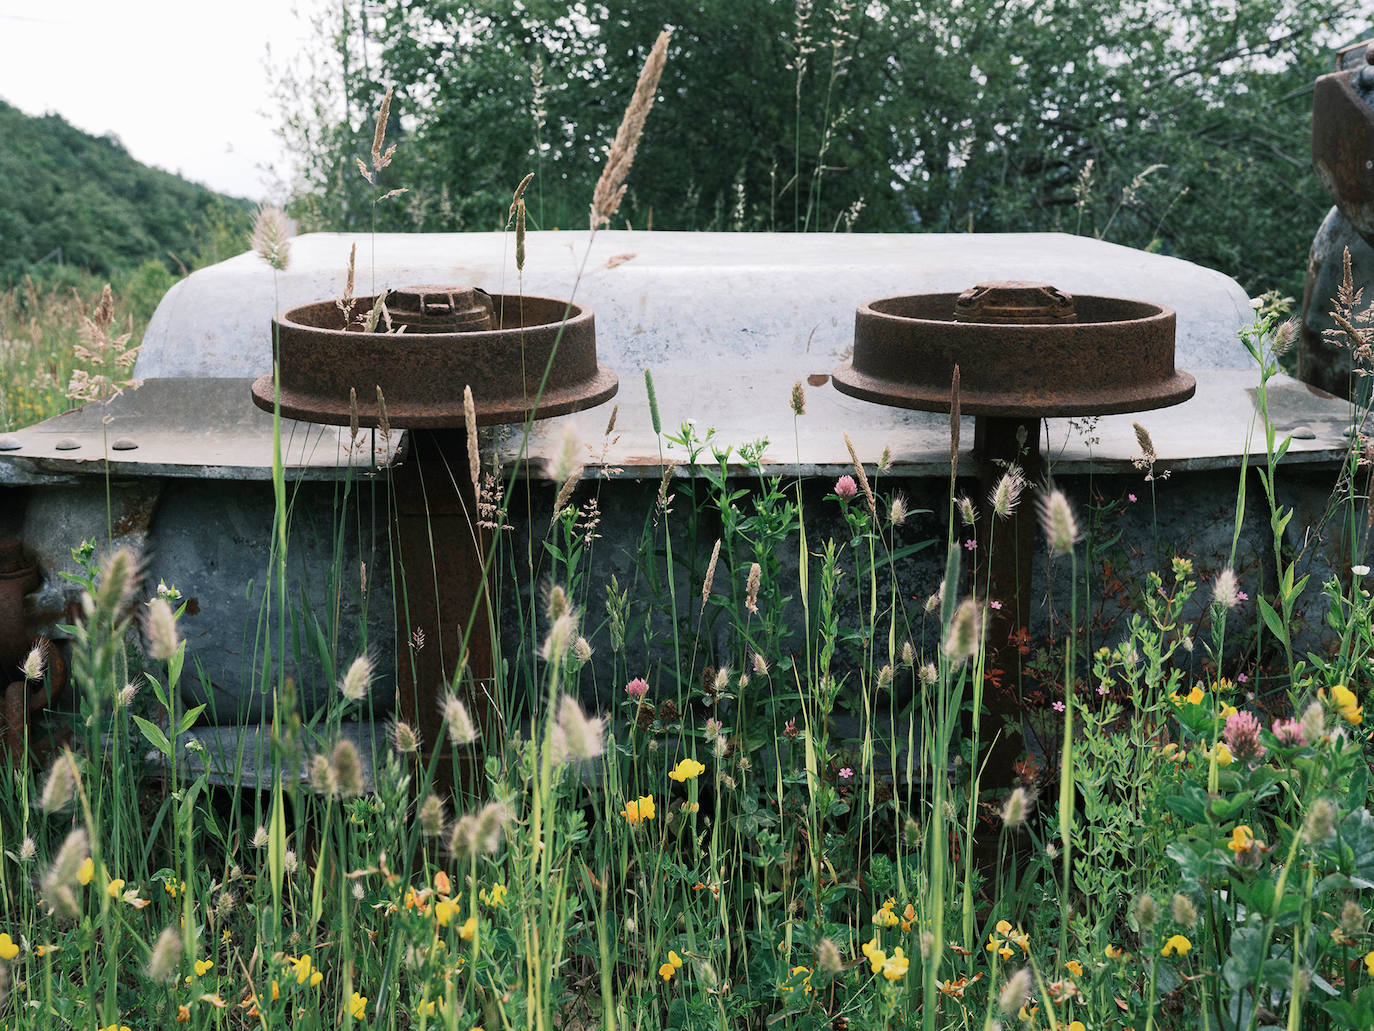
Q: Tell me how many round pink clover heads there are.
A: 4